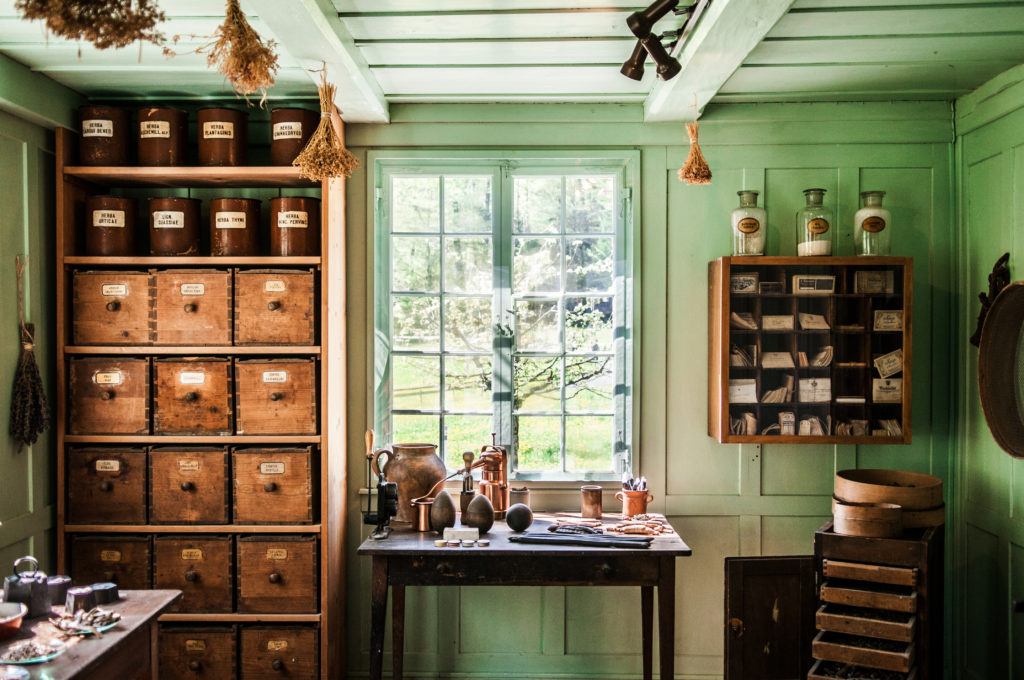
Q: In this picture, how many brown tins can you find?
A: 8